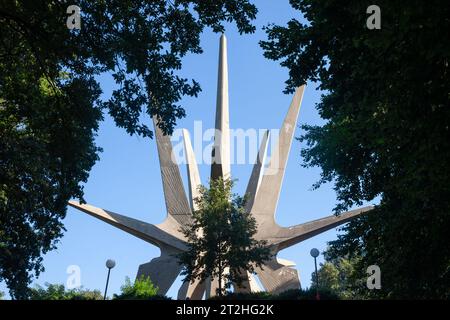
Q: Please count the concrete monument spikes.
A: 7